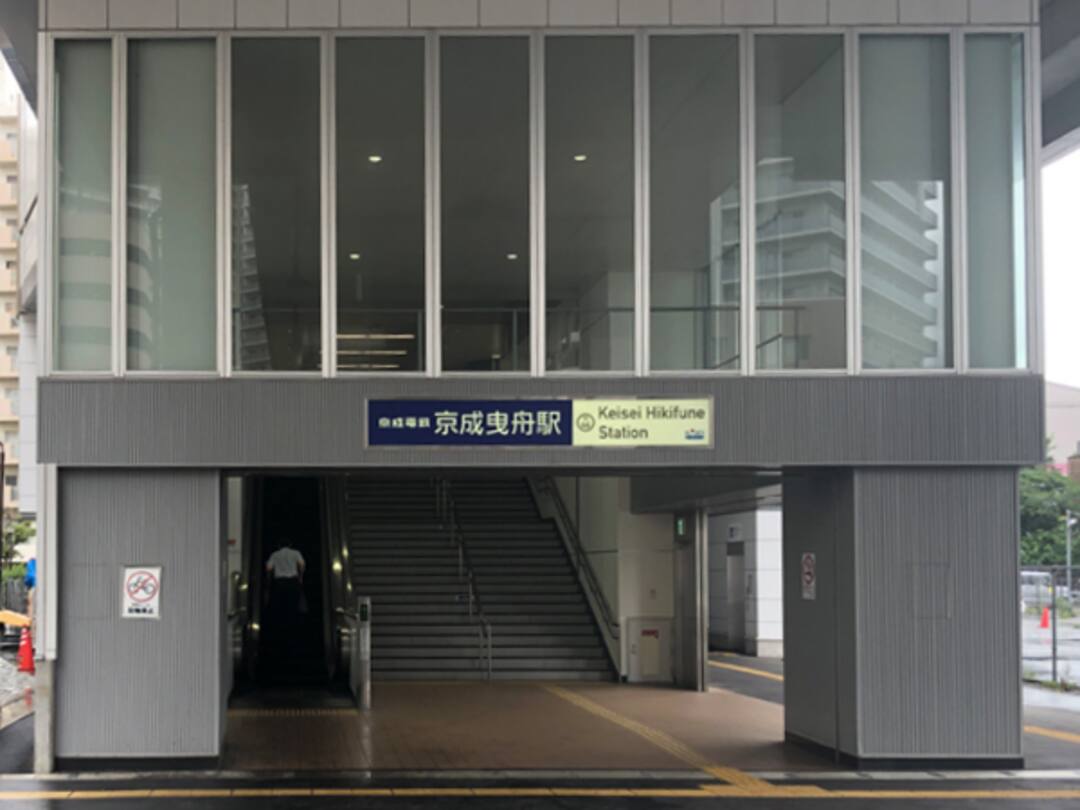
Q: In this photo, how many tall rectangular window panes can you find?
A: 10